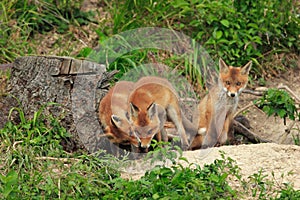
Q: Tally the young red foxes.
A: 3